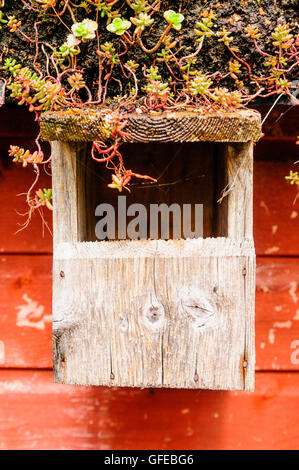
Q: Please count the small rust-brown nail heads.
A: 6